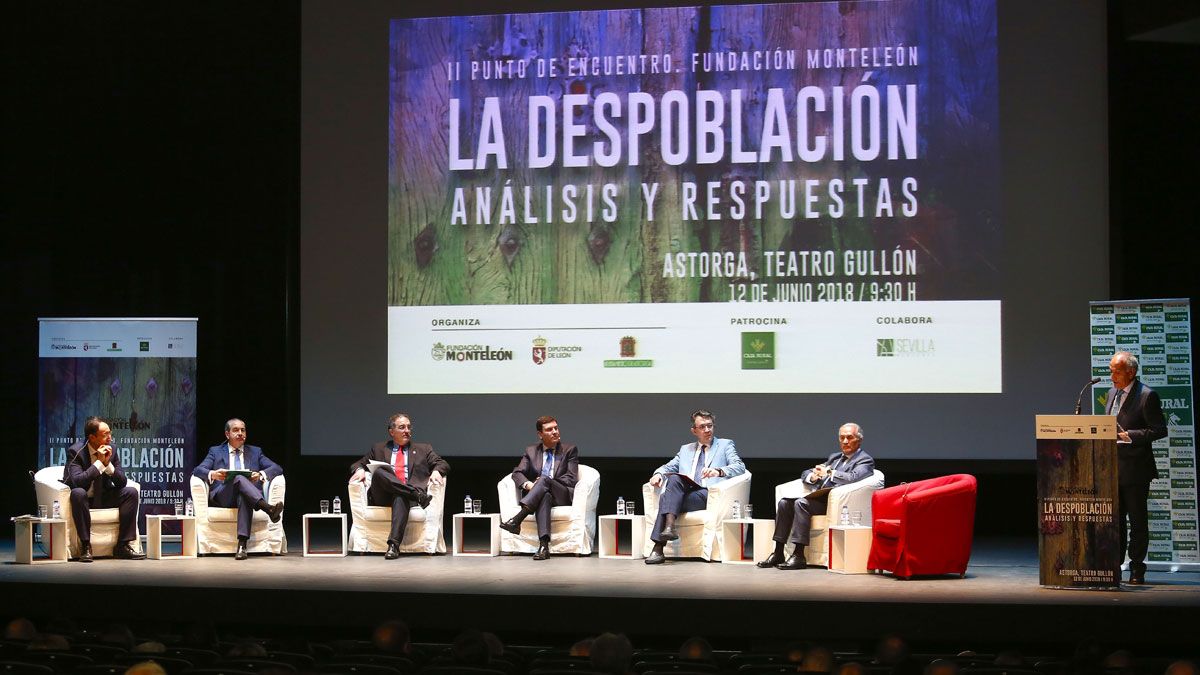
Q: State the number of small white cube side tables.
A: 7